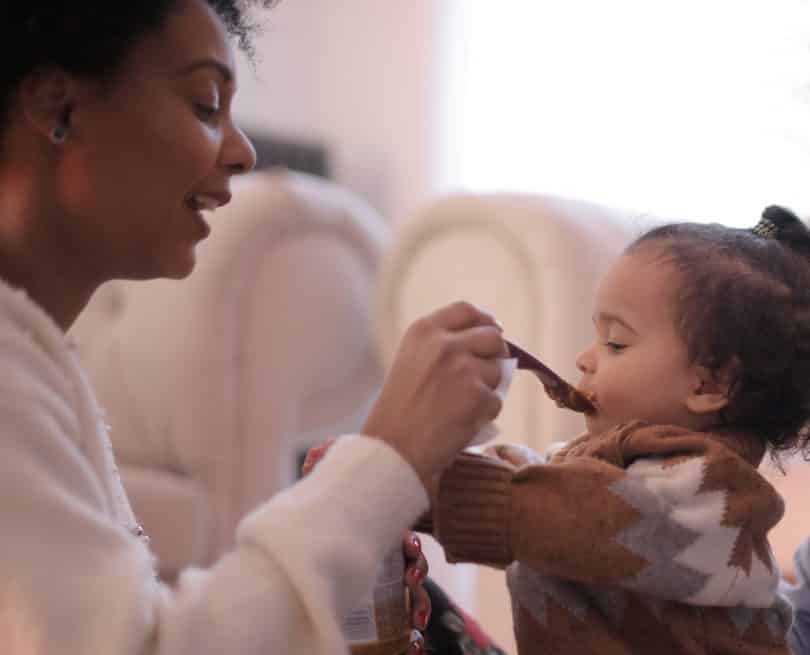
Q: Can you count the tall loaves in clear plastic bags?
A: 0